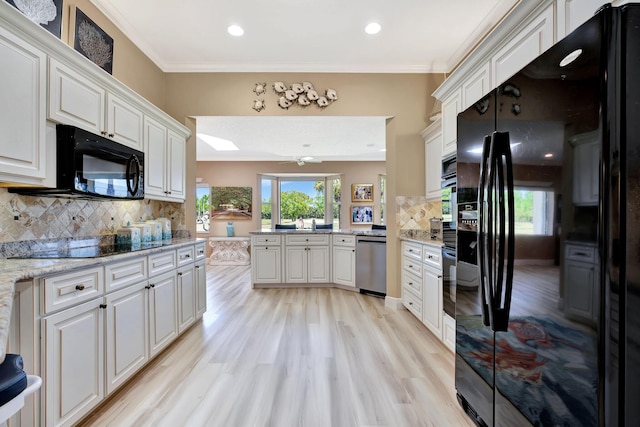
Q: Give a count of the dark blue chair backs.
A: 3